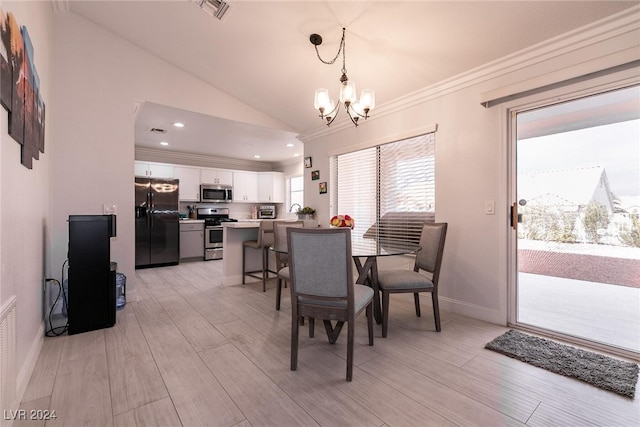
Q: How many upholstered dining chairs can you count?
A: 3